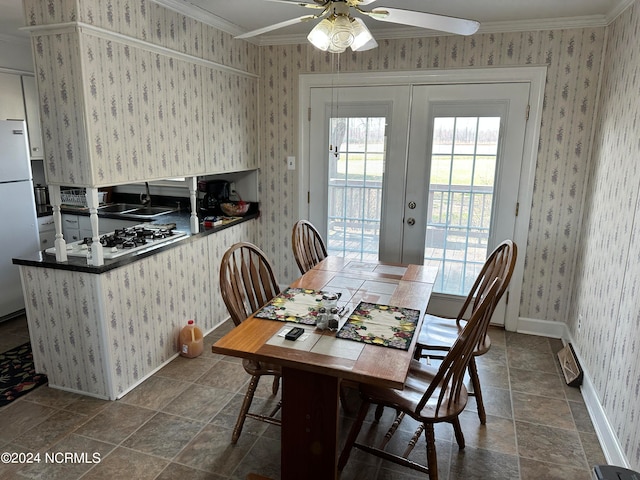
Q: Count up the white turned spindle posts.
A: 3